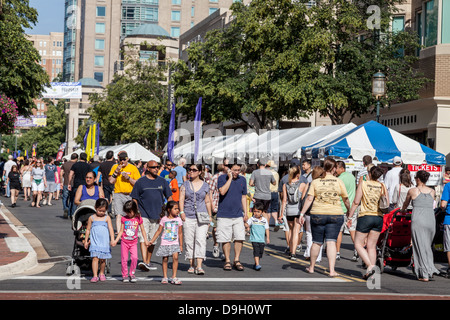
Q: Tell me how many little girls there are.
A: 3